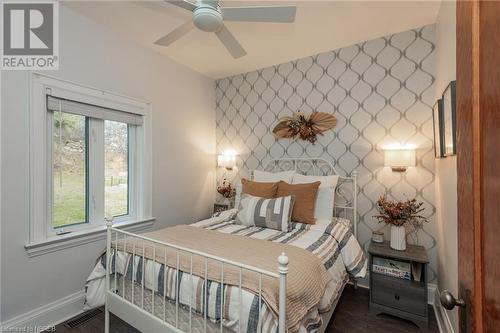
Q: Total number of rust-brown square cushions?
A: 2